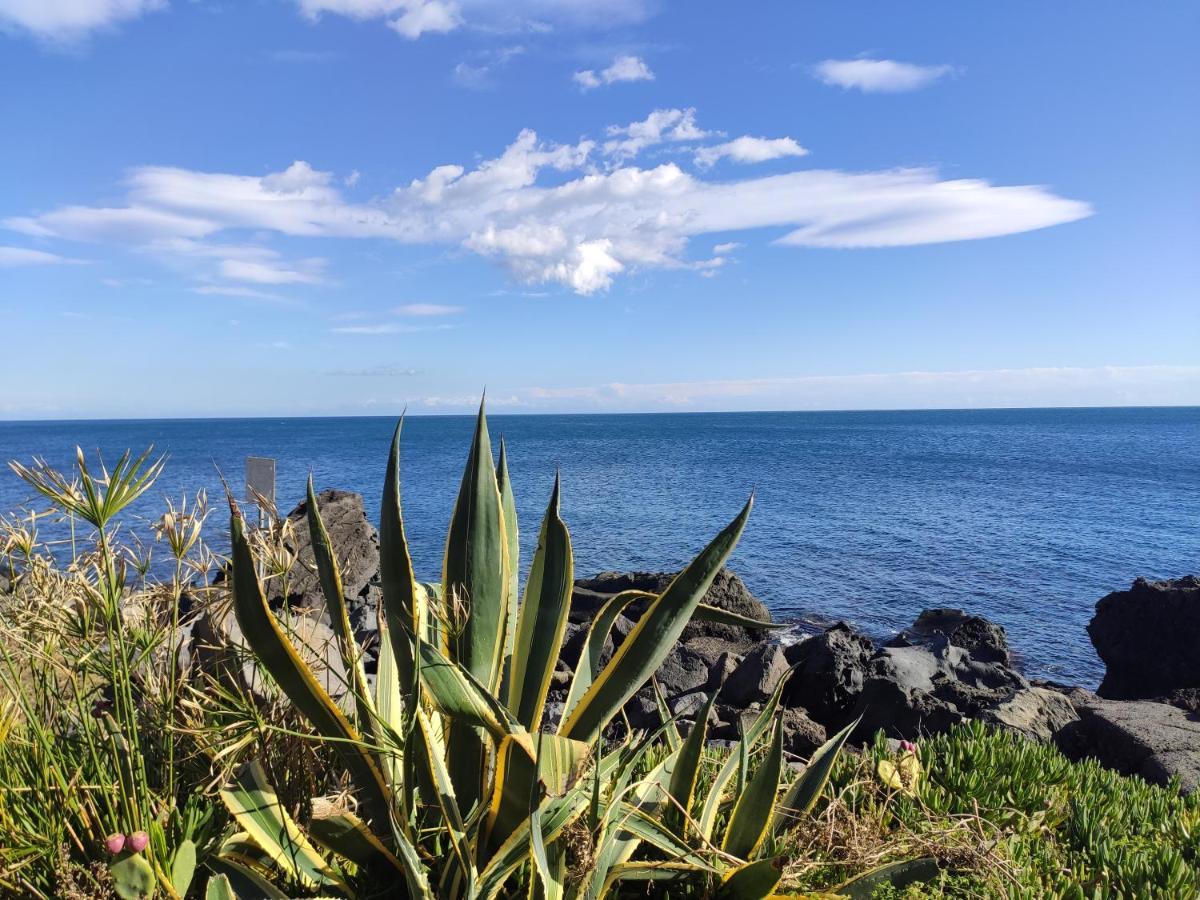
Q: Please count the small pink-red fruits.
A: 4